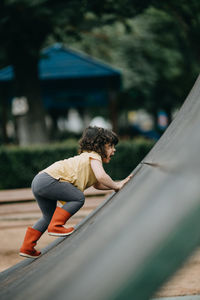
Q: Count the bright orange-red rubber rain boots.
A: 2